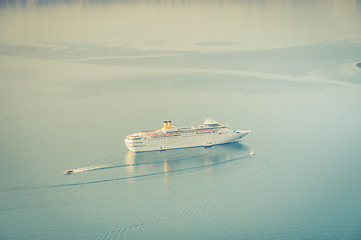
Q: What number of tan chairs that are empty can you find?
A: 0